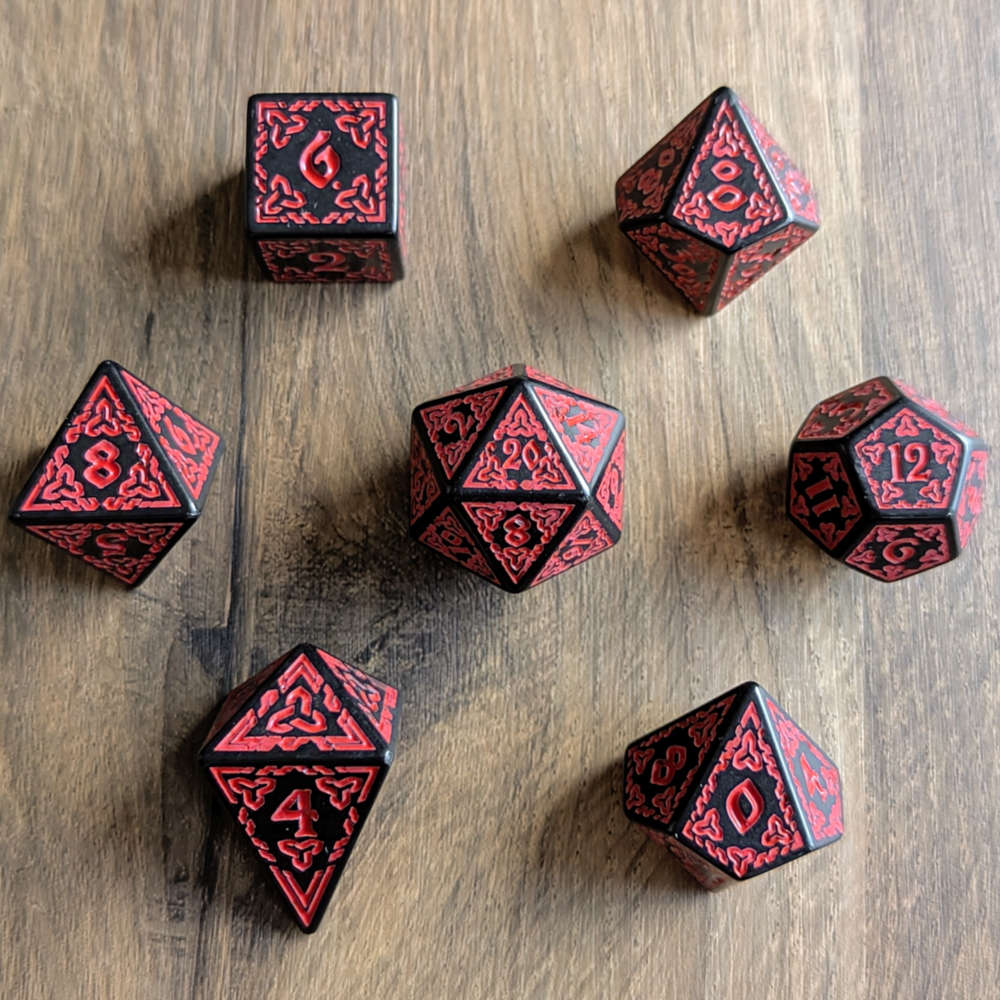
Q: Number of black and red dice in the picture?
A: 7